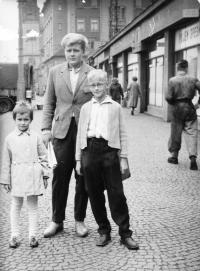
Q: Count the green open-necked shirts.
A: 0